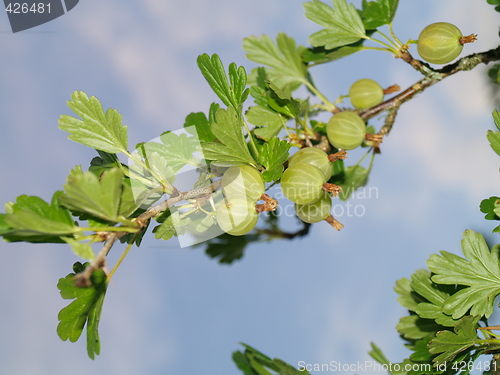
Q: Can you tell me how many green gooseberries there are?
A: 8